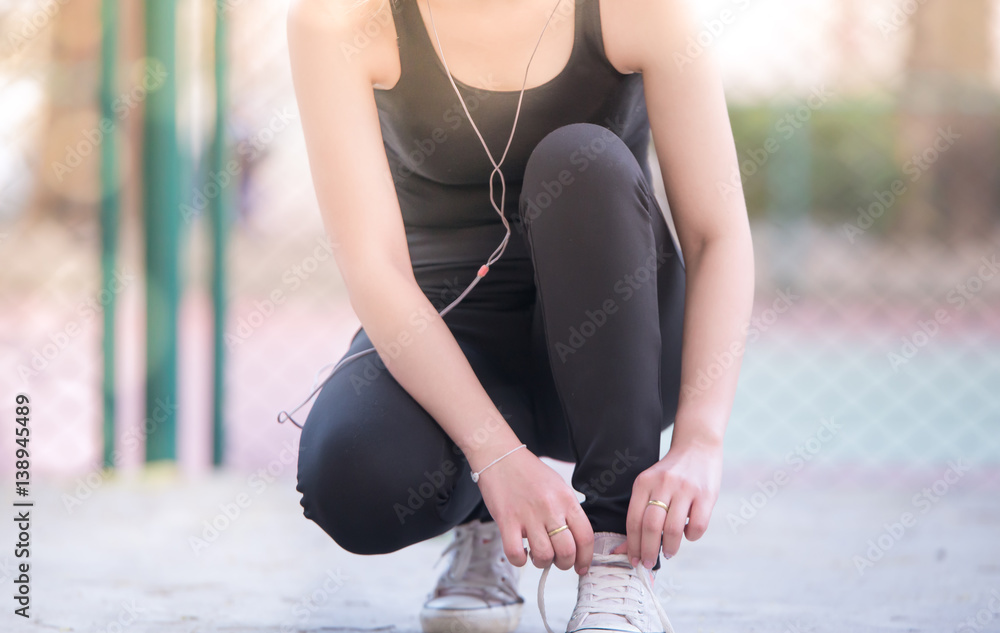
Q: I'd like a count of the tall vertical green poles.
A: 3